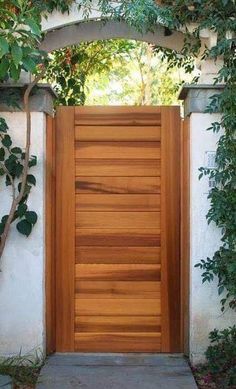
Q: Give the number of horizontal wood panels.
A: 14